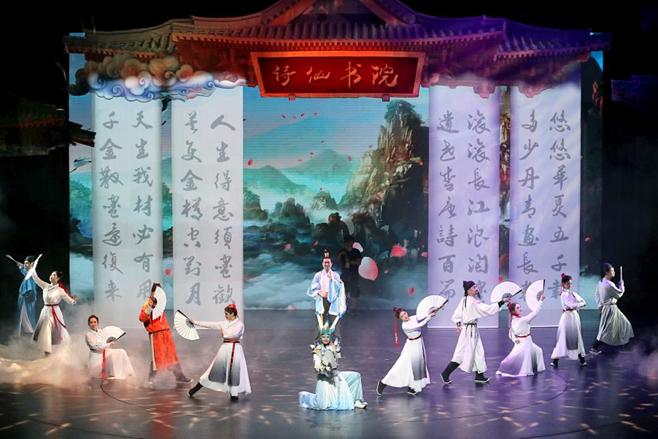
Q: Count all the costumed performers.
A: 12